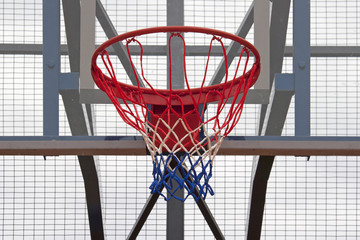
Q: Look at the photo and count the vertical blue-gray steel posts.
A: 2